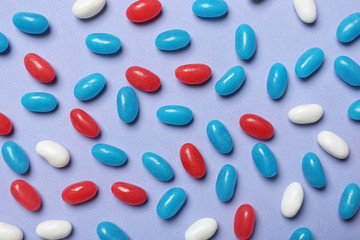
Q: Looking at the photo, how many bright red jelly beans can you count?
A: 12